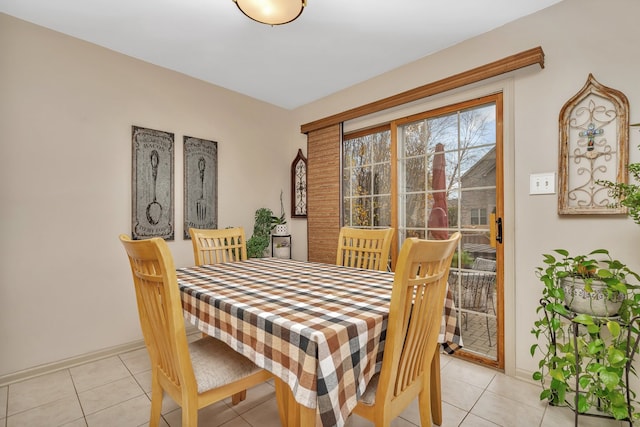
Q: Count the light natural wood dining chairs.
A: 4